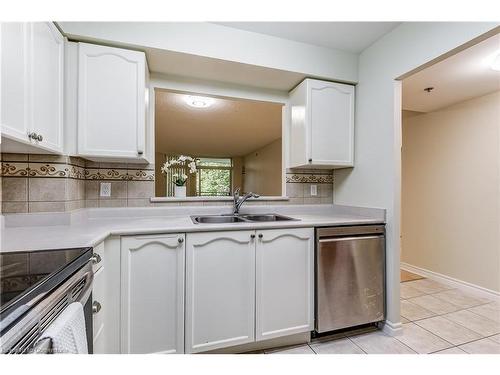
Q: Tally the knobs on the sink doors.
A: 2